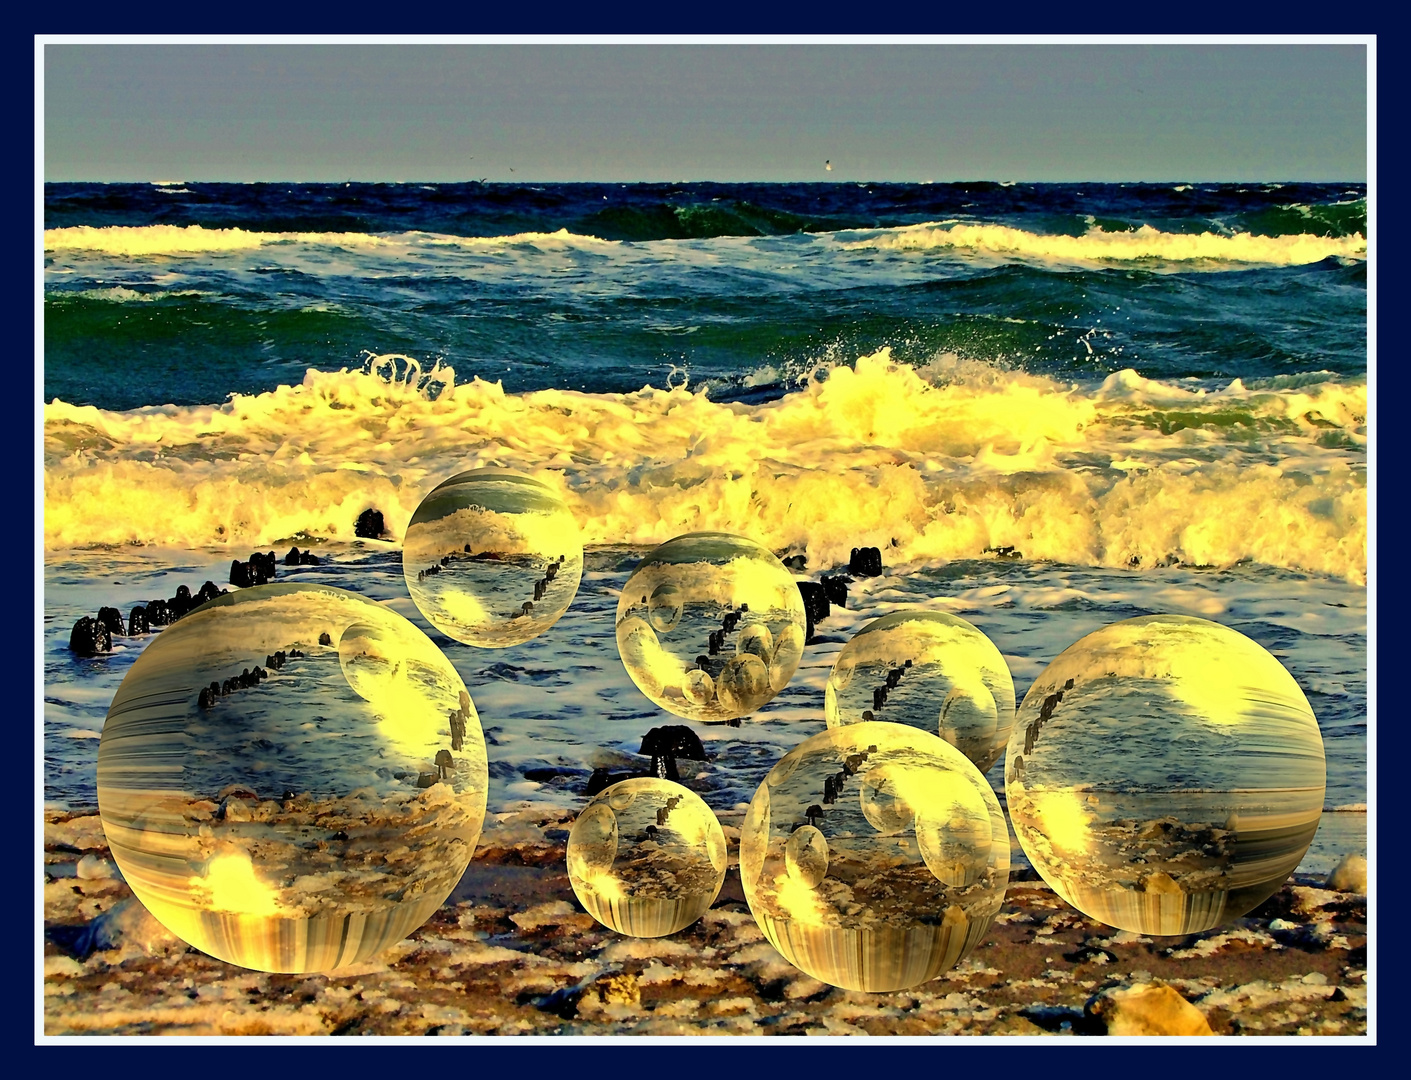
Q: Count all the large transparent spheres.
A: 7